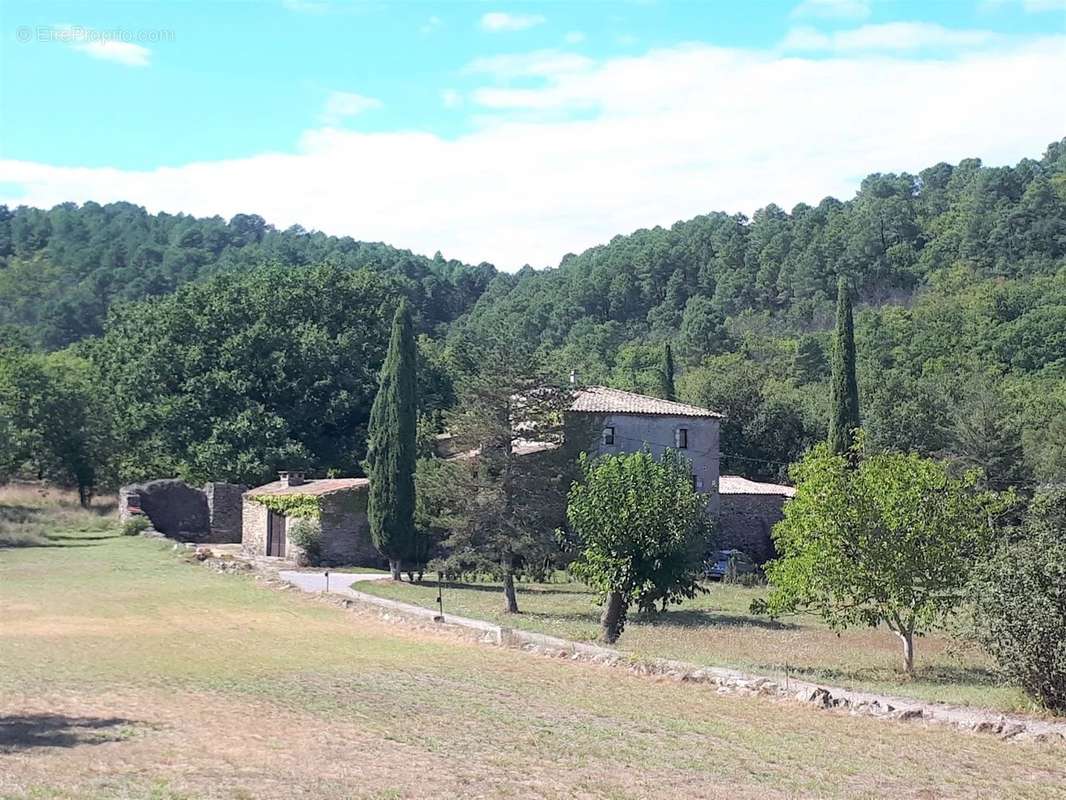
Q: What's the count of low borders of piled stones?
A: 1